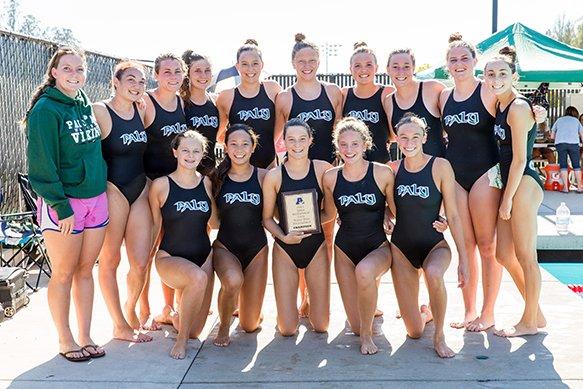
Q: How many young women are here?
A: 15